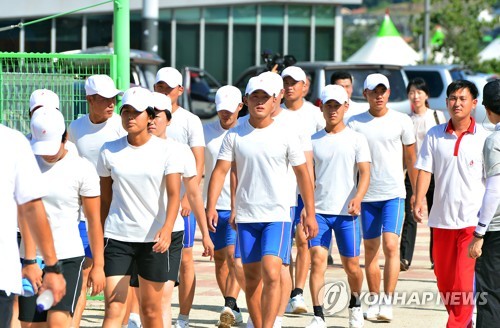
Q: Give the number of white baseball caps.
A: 12